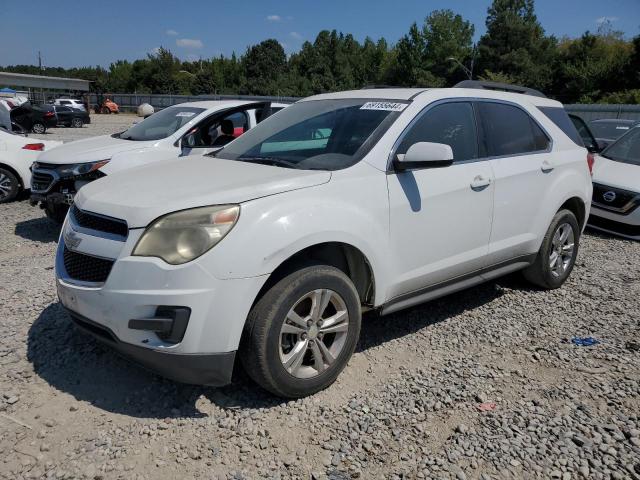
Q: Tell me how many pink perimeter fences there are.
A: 0